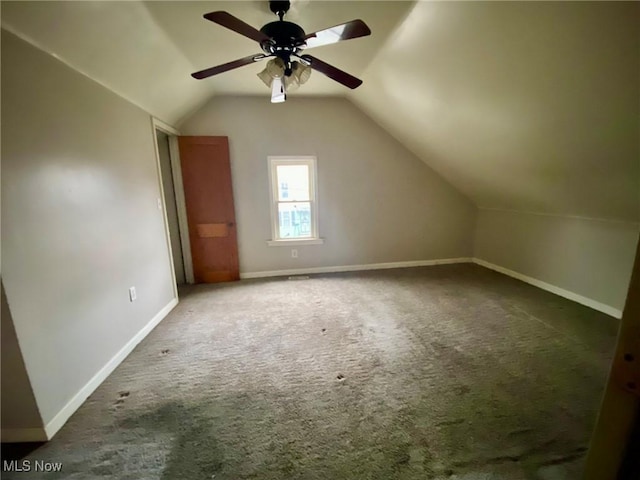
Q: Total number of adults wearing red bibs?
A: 0